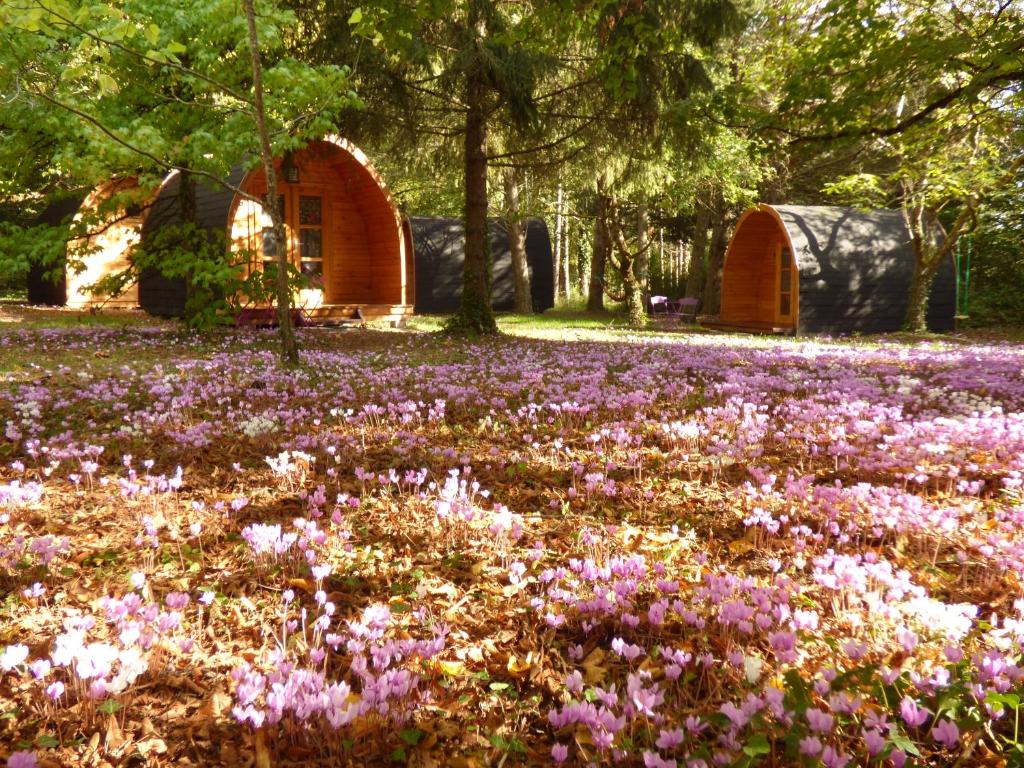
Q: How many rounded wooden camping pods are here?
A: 4